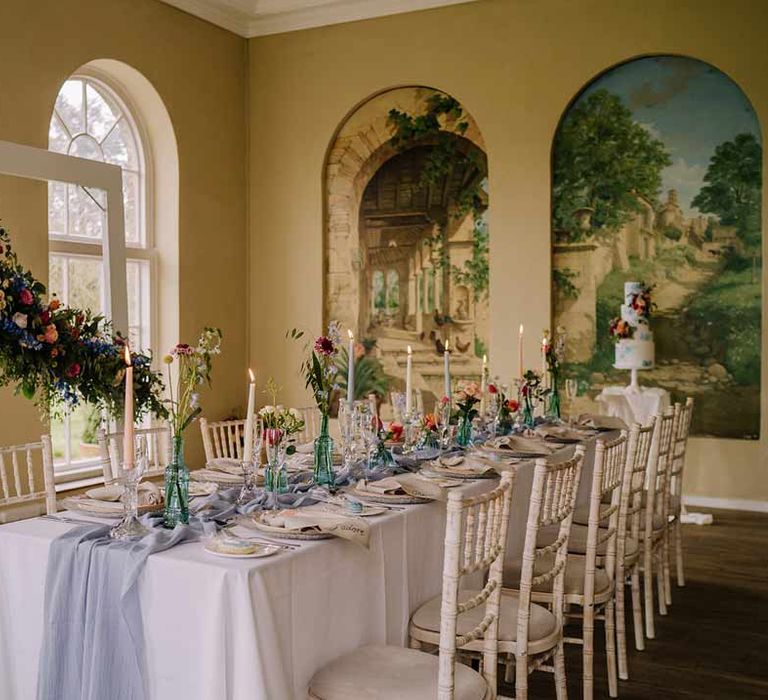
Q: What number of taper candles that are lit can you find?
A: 8